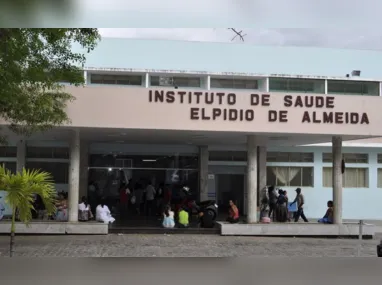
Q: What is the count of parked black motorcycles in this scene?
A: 1